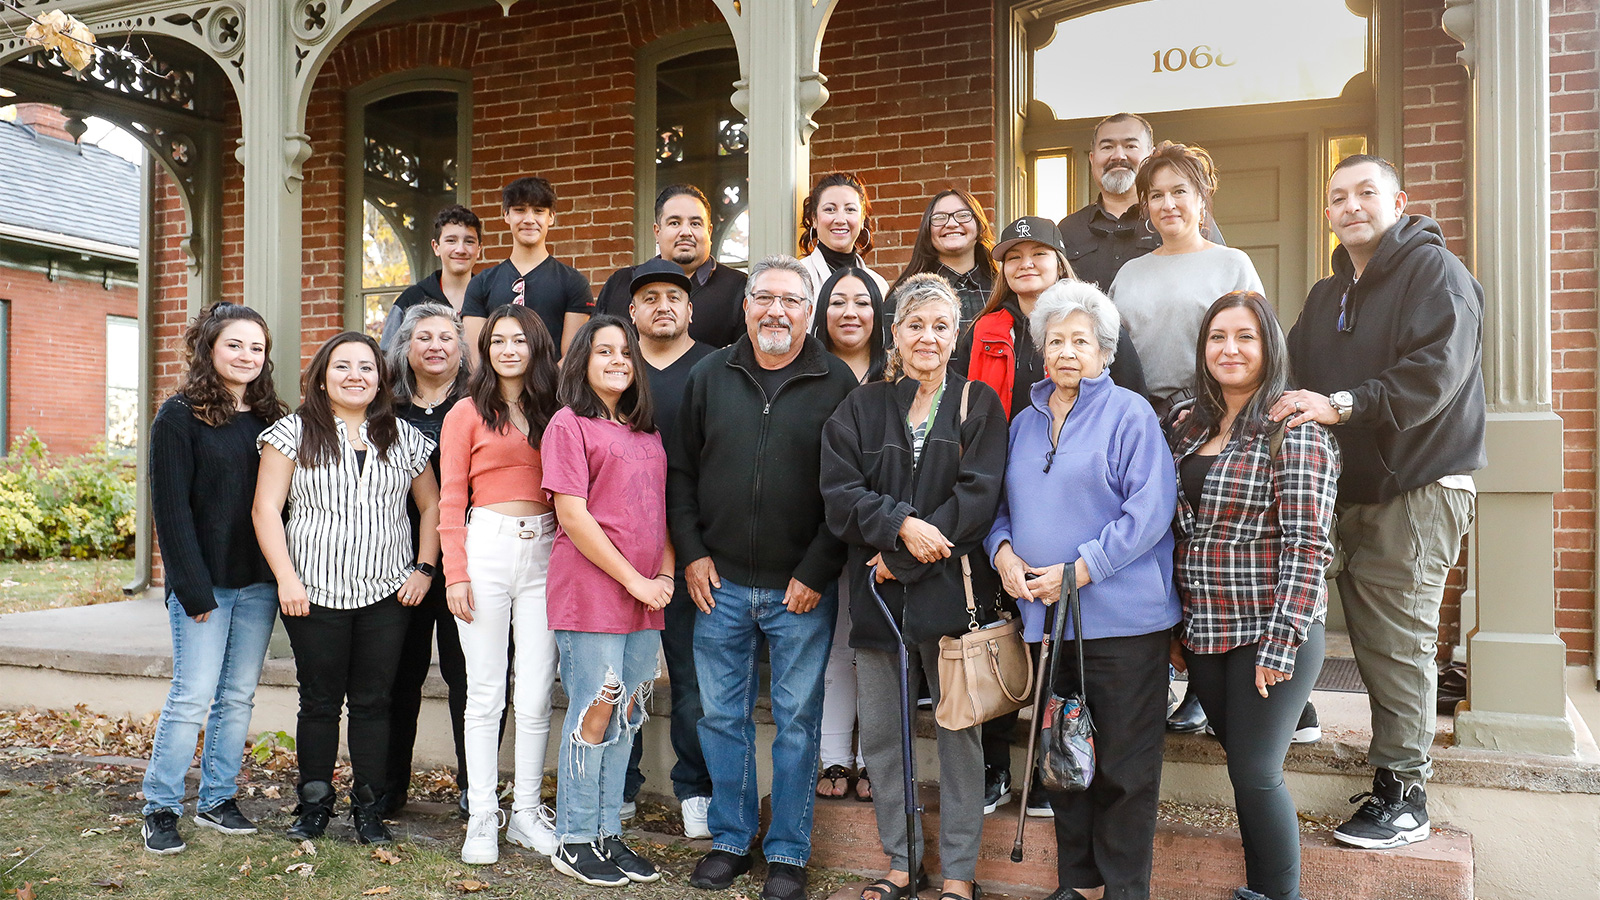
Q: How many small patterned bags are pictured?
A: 1